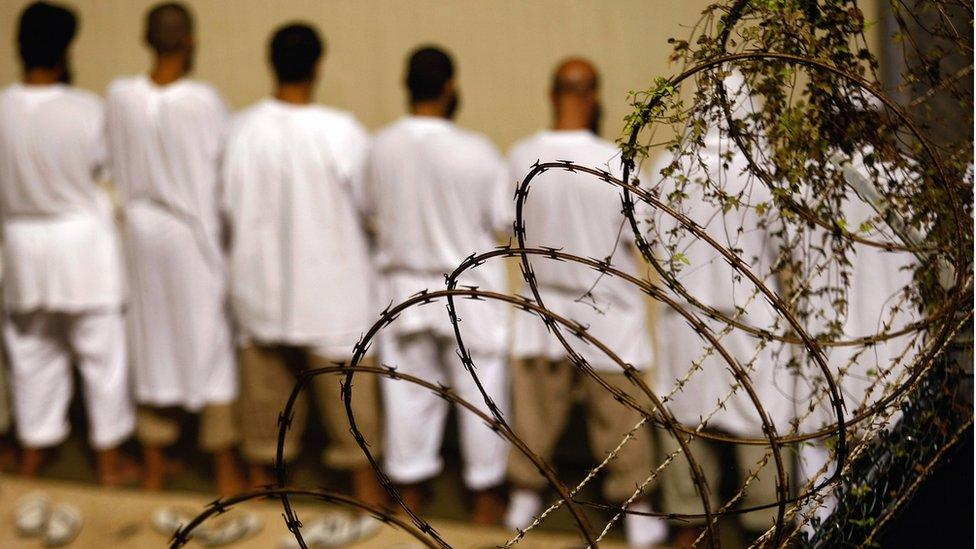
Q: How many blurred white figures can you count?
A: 7